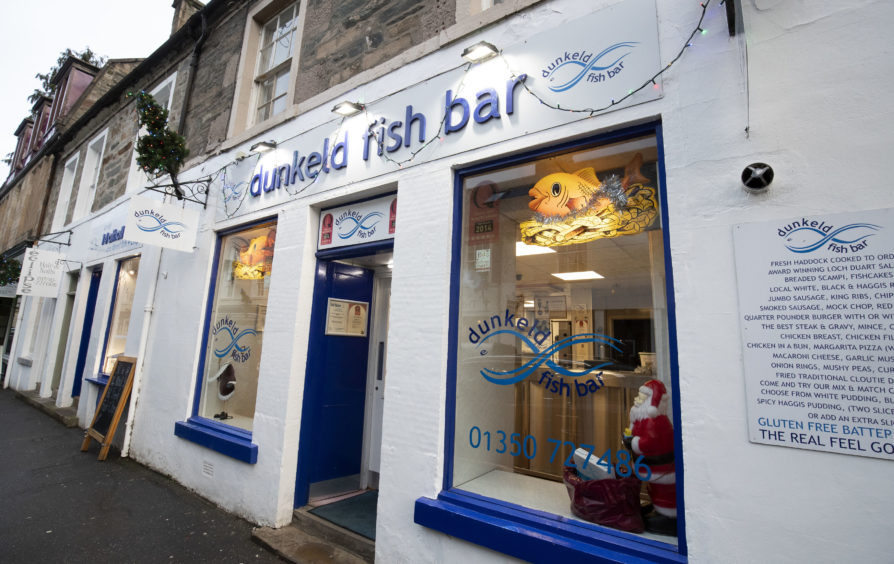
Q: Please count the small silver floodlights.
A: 3